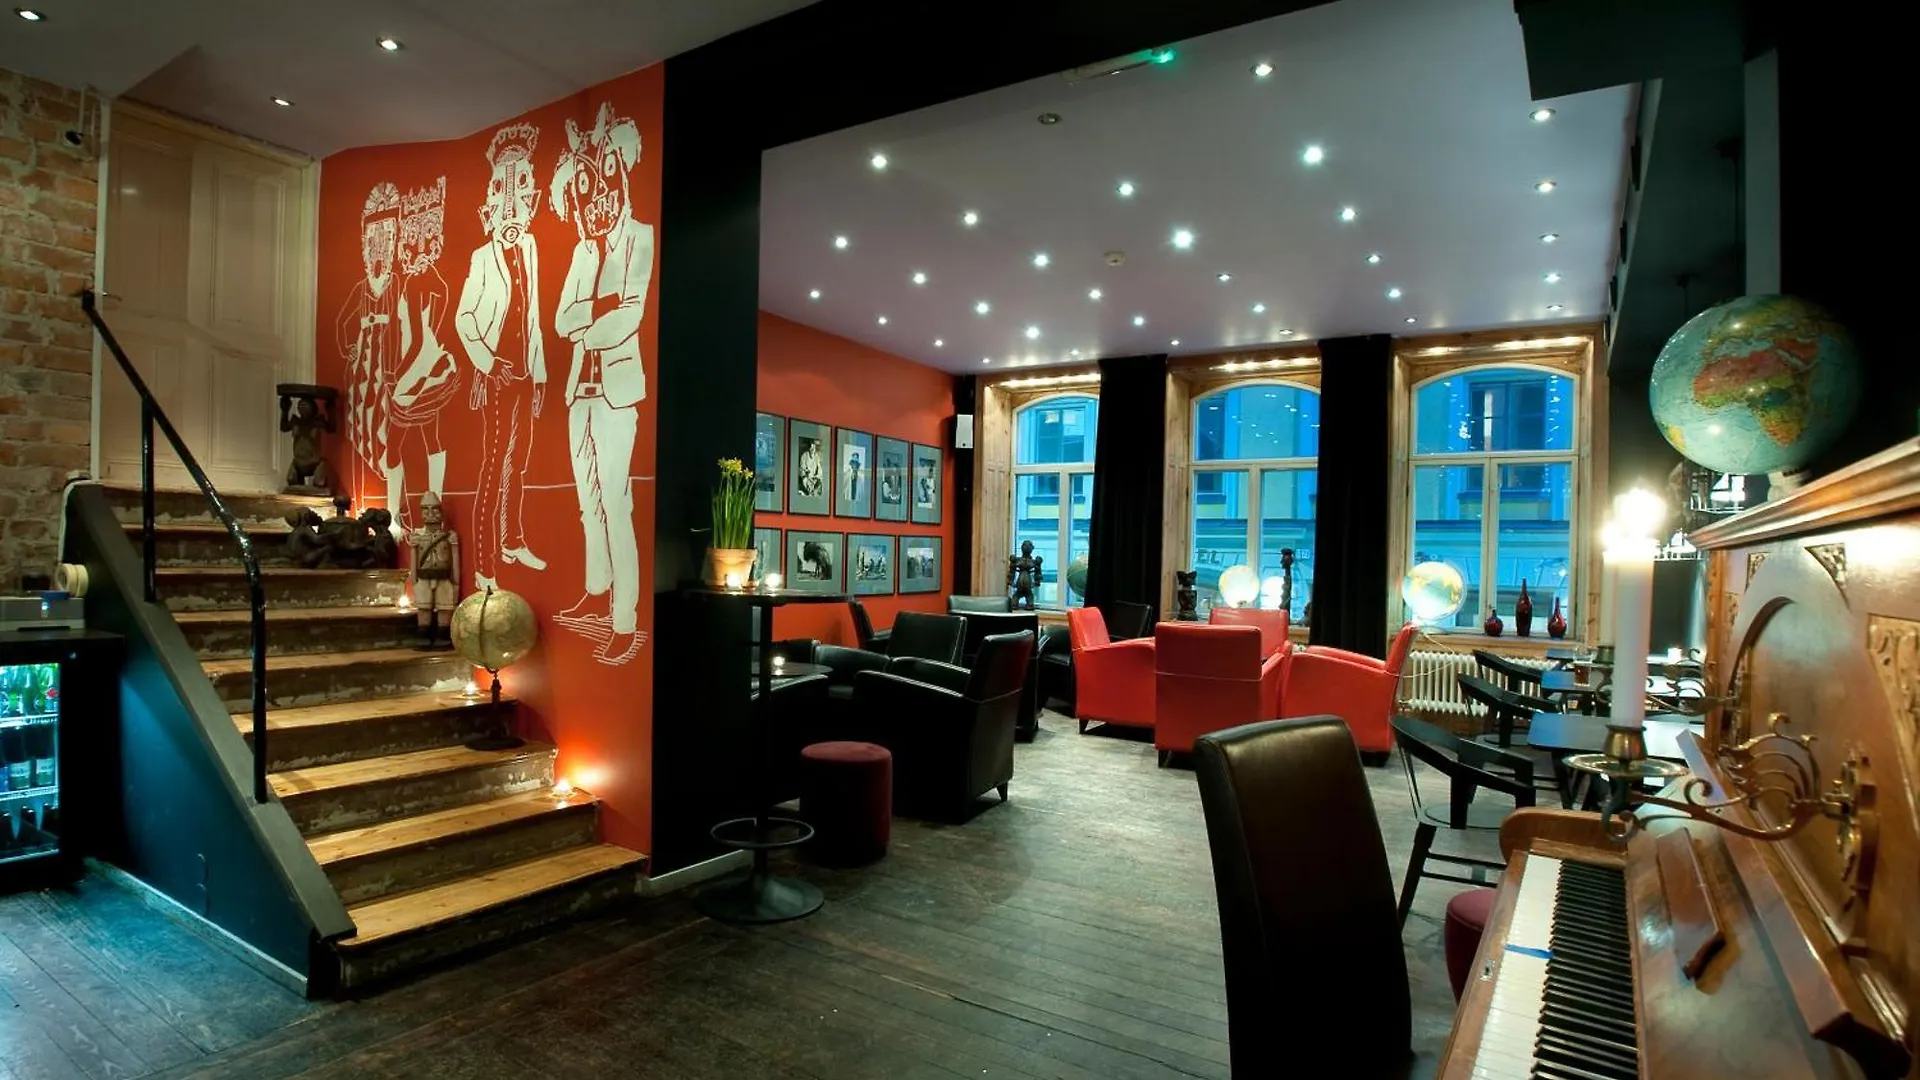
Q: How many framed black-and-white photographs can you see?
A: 9